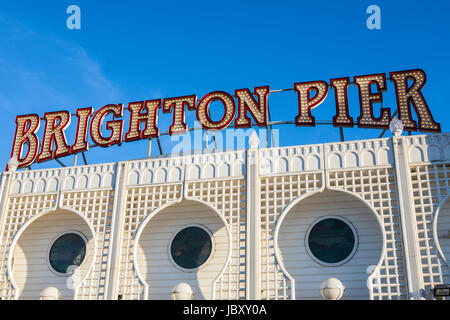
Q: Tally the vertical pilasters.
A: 4